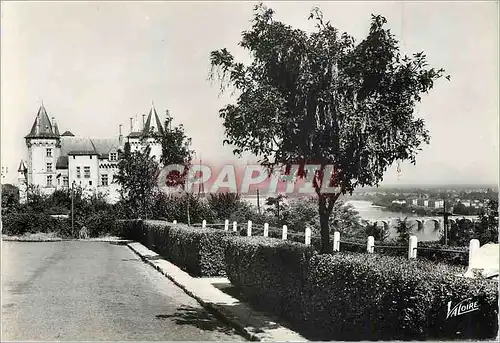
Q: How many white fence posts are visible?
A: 12